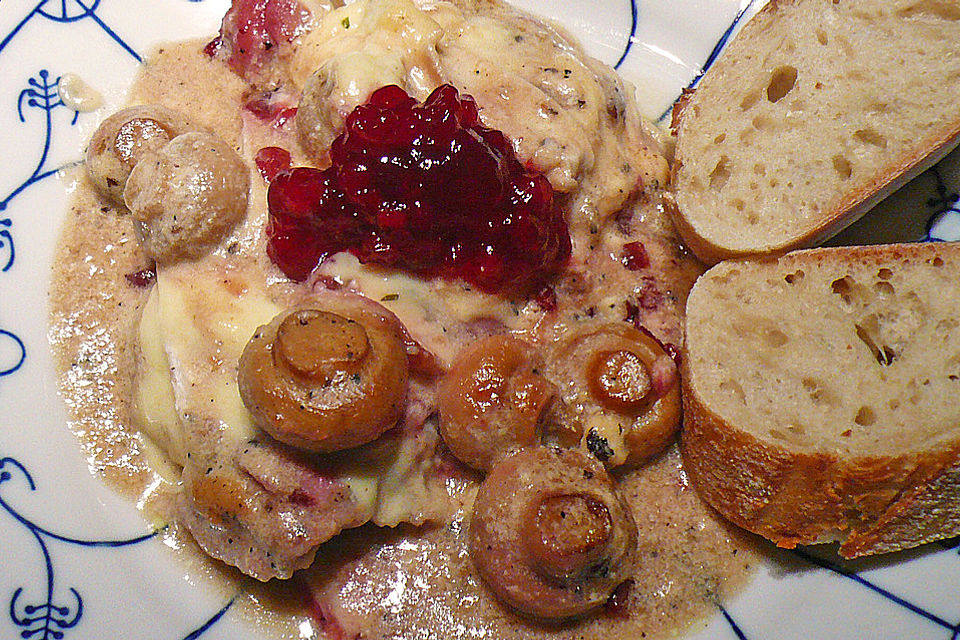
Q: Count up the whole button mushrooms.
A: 6